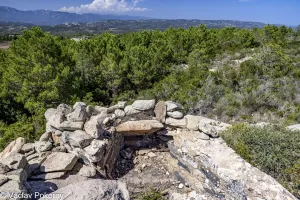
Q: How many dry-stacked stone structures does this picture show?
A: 1